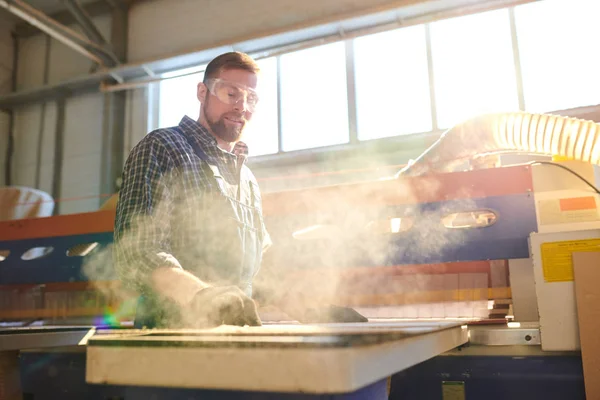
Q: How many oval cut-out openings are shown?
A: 6